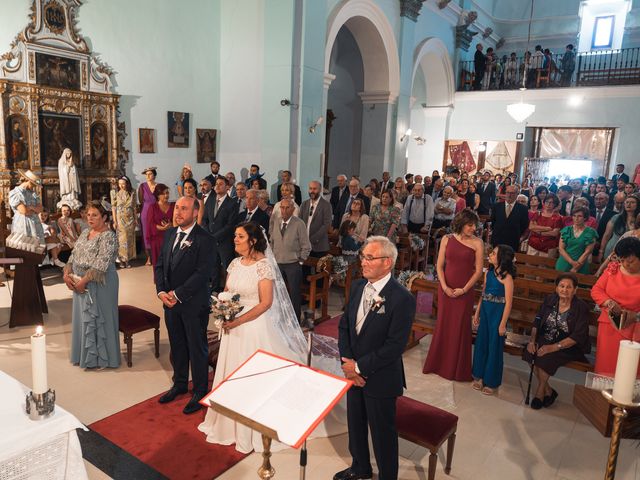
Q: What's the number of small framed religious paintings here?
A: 3